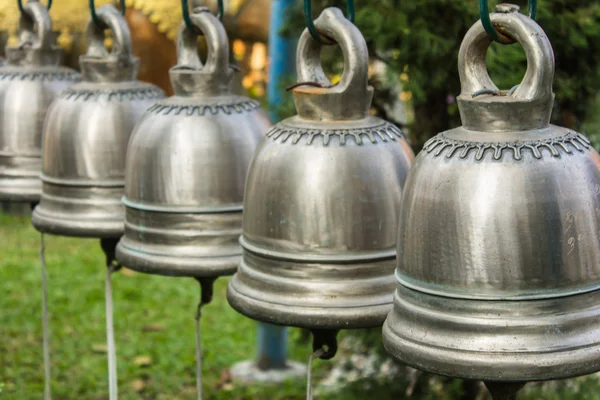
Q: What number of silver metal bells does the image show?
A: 5